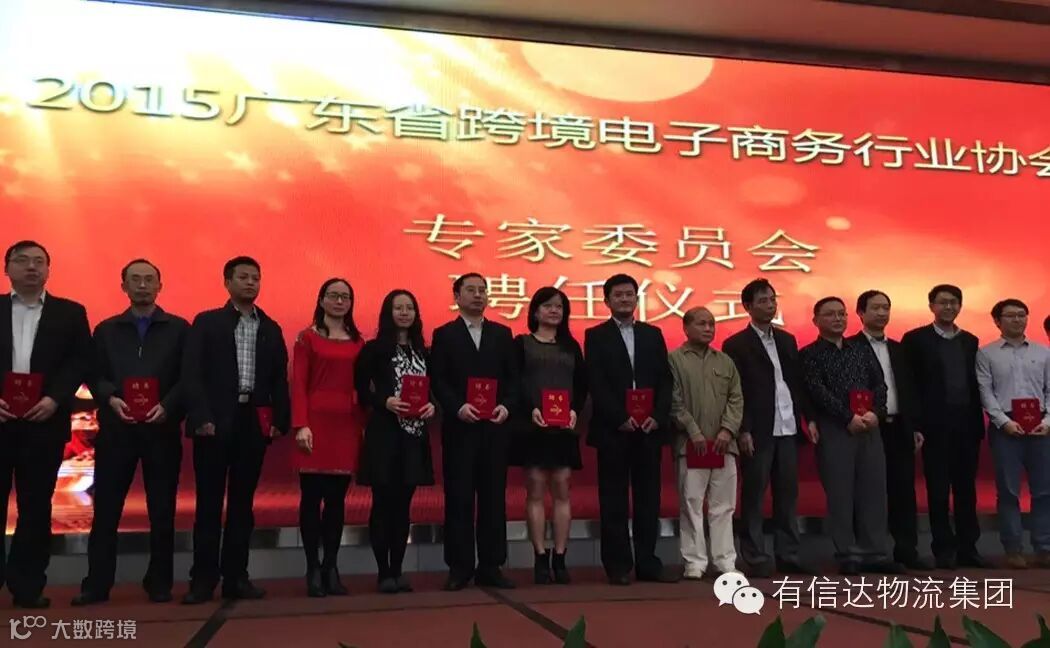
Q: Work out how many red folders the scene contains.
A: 10